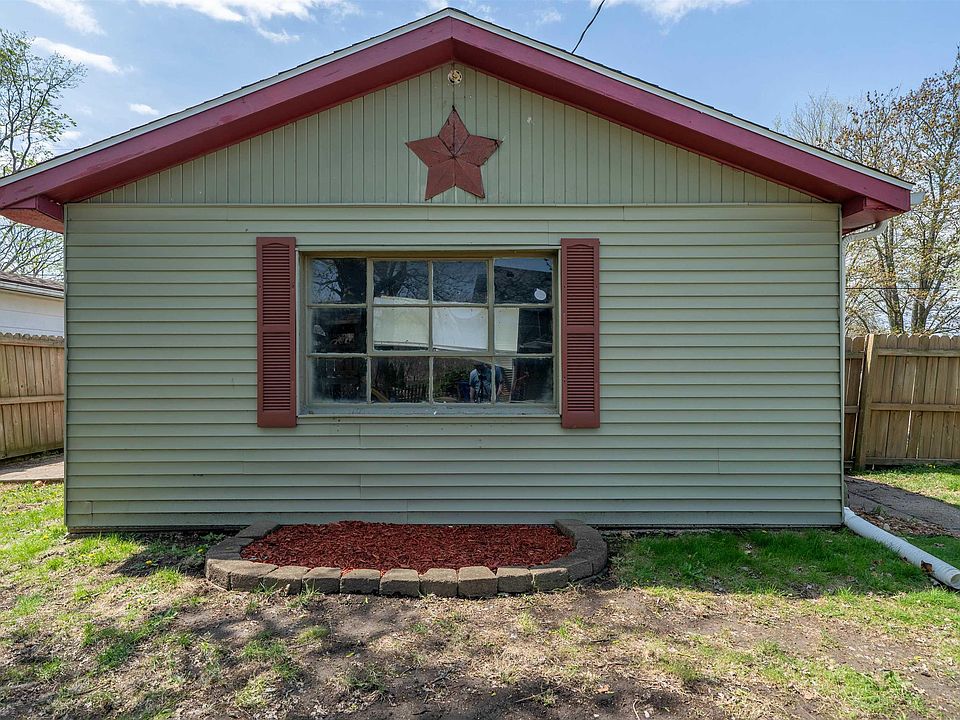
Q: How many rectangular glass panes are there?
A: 12